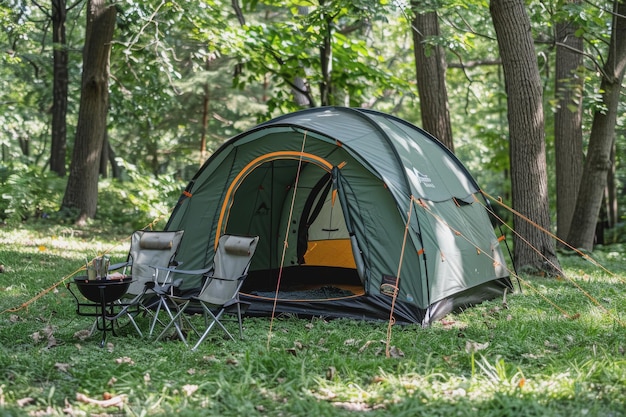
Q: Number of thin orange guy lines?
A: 6